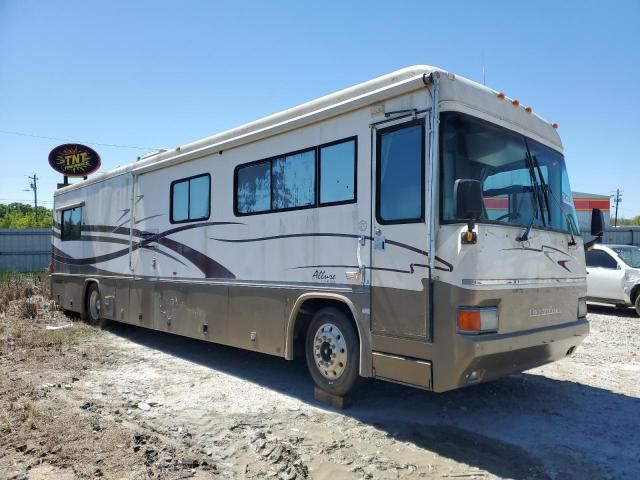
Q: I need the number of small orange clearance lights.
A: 4